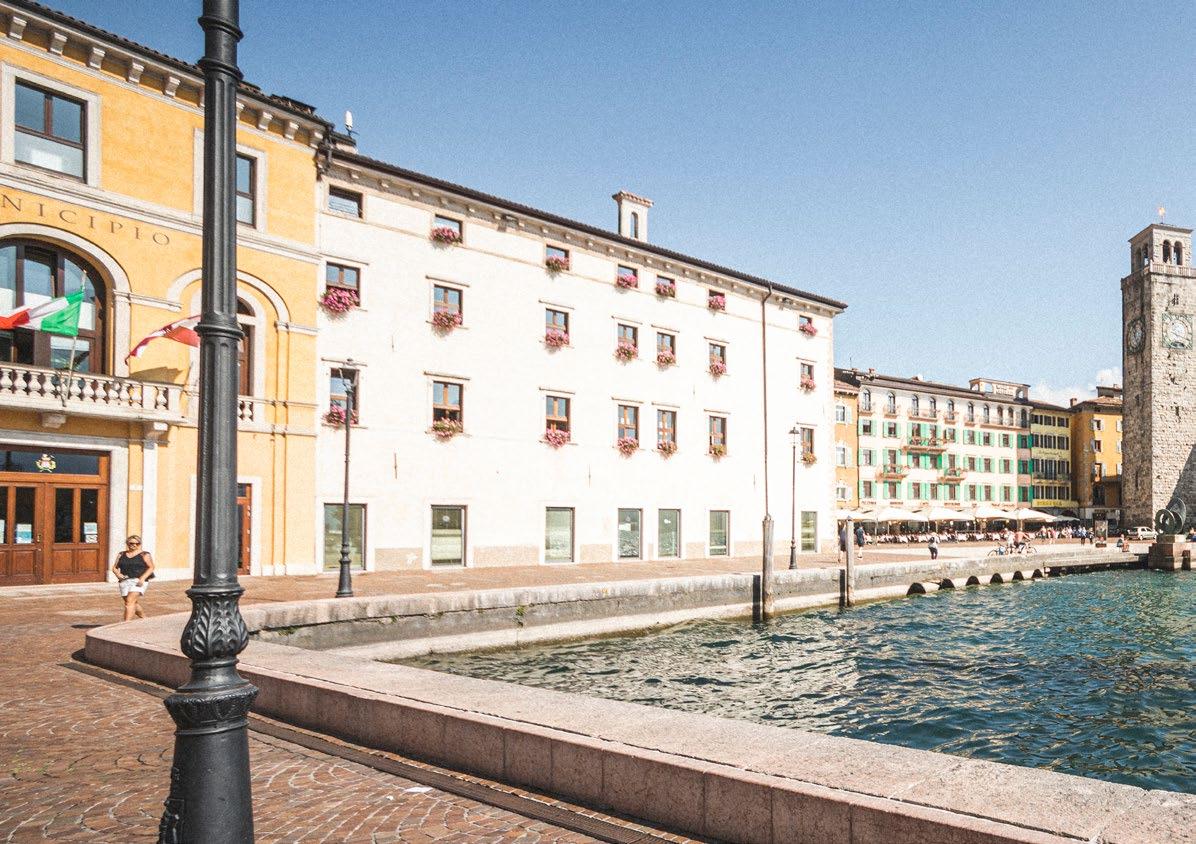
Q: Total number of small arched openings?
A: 6